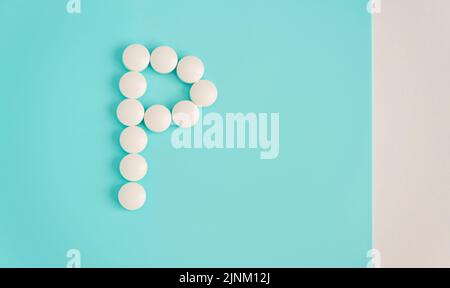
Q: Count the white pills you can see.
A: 11